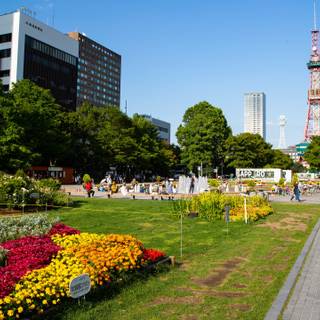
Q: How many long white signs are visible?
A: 1